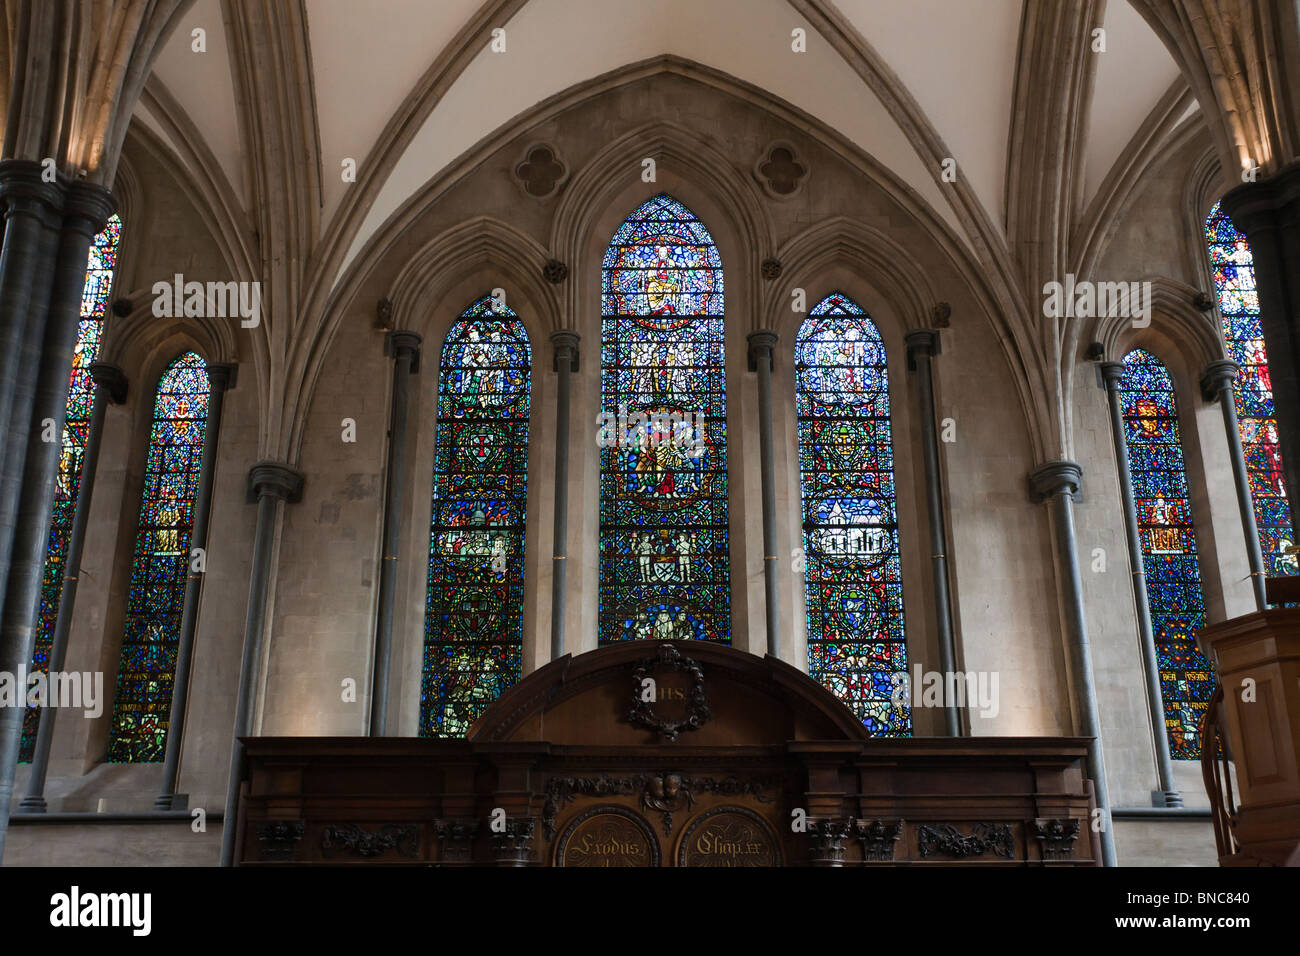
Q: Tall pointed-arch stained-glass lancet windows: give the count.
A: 7